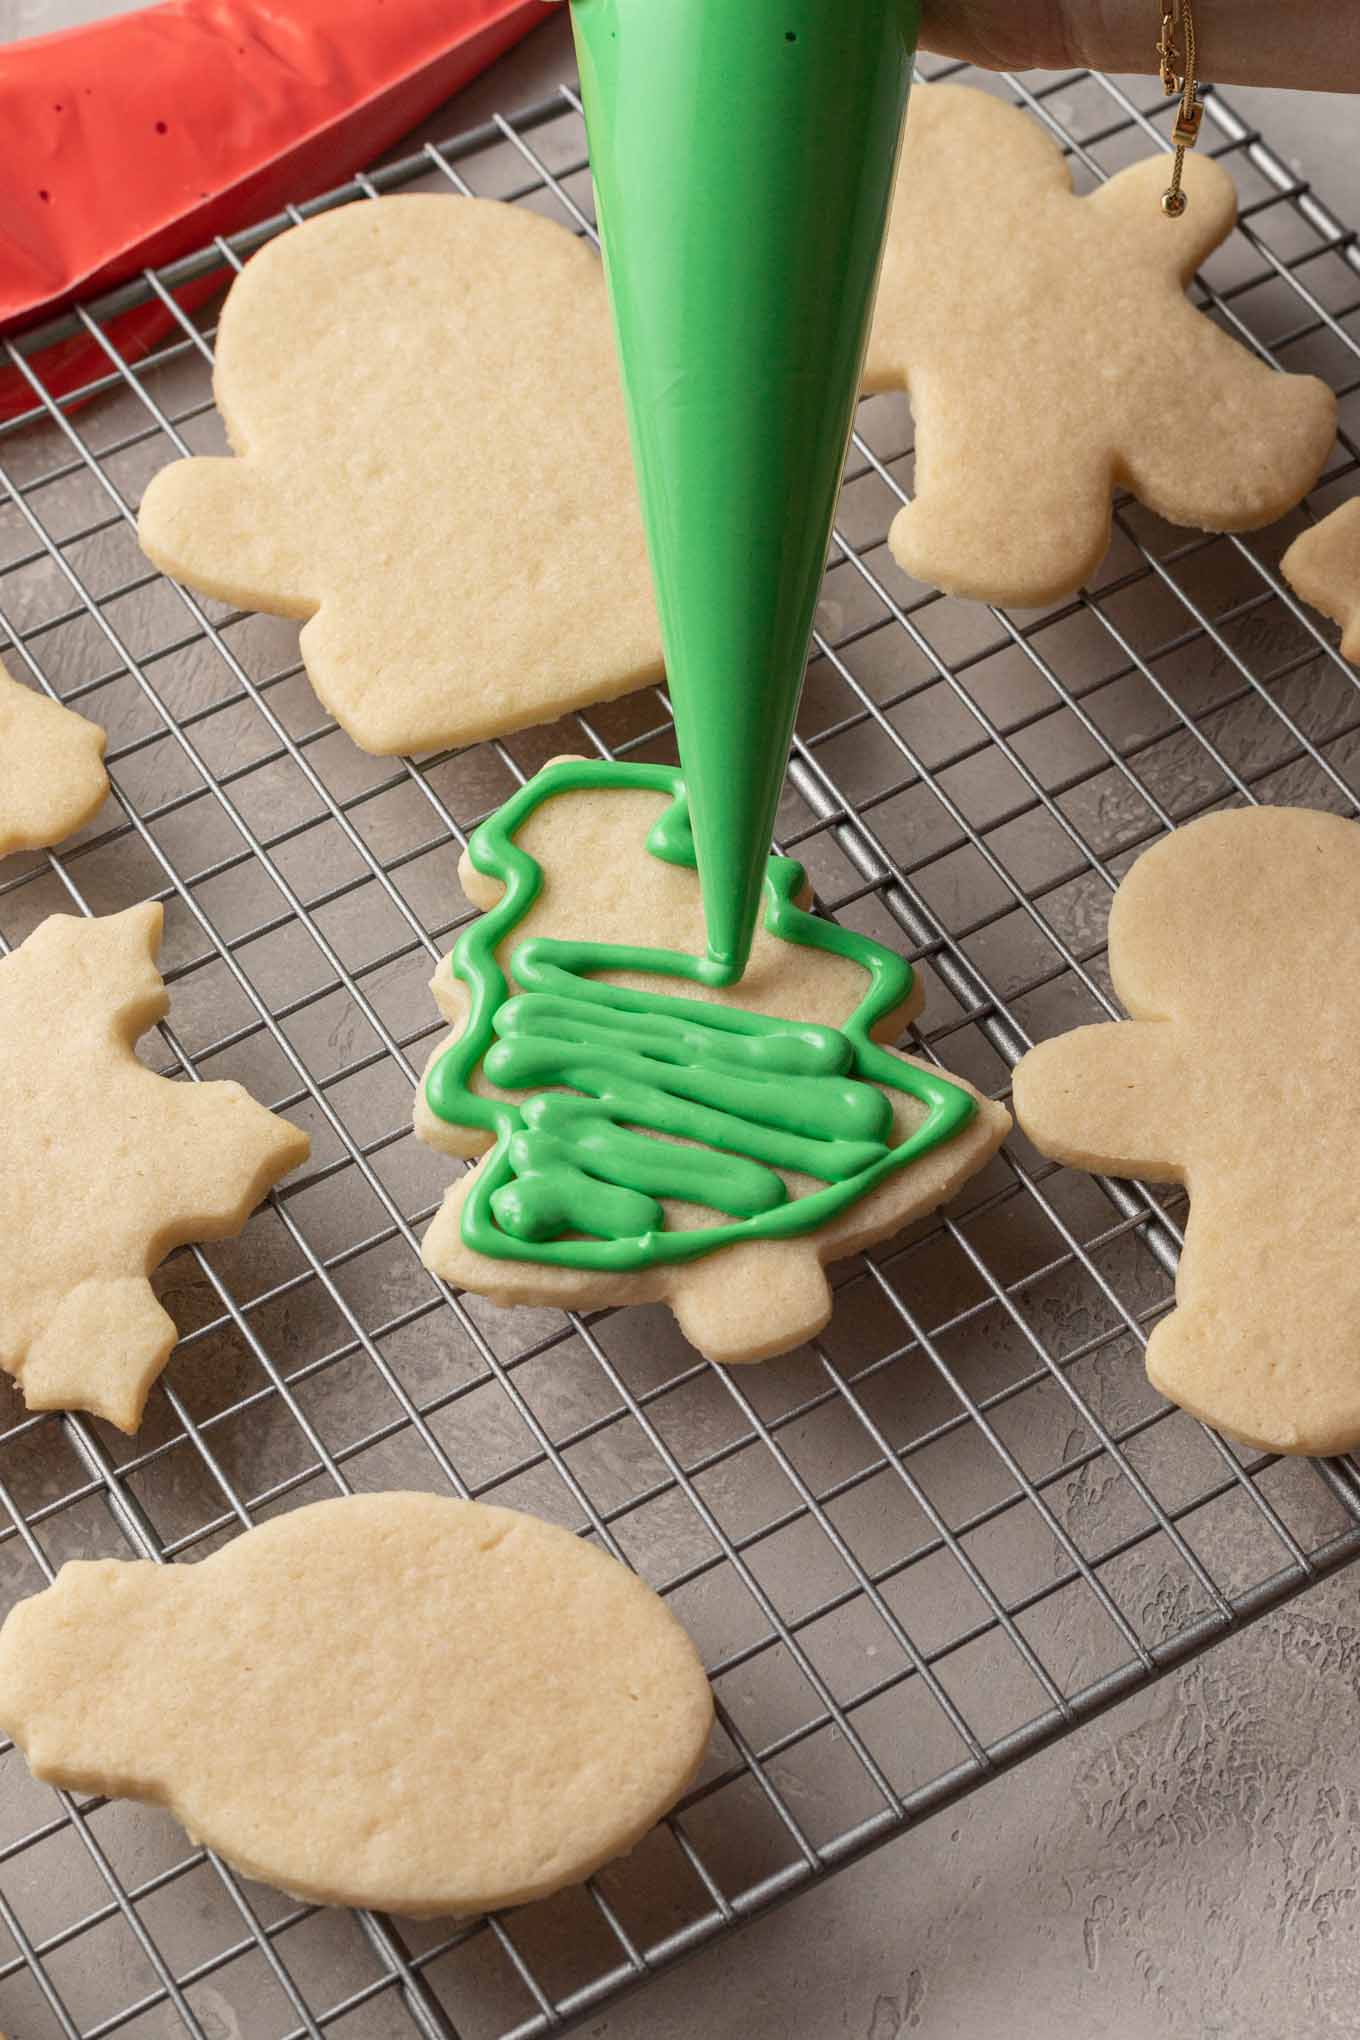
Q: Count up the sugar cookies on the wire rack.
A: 8